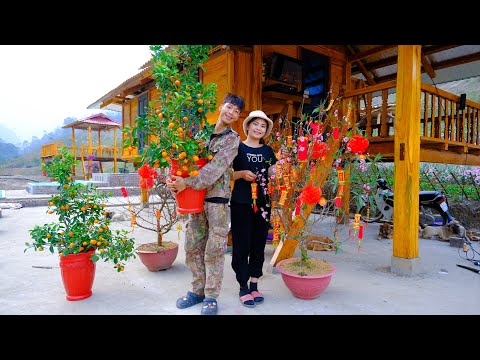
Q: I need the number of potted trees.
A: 4